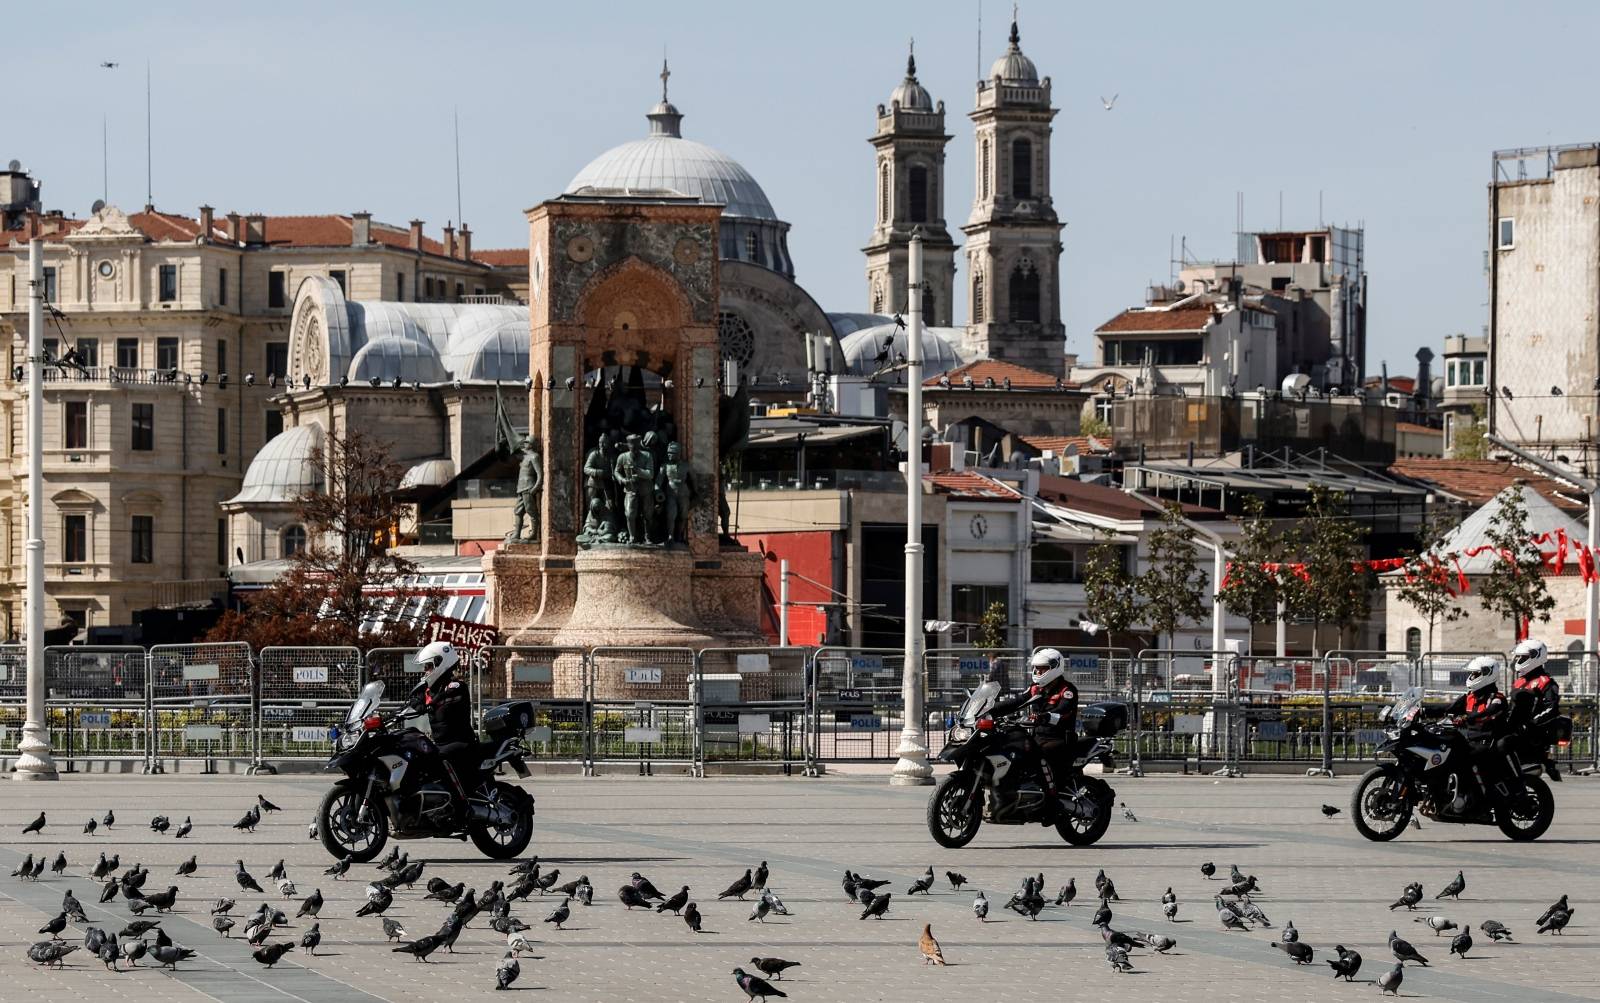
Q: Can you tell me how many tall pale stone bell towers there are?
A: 2